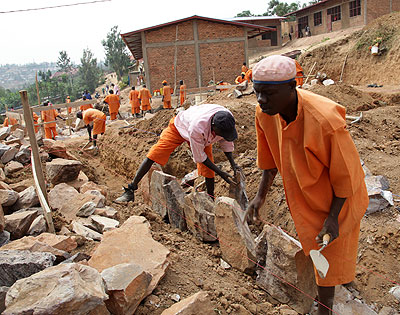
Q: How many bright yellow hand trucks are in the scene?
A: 0